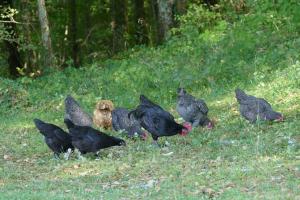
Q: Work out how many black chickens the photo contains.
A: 3